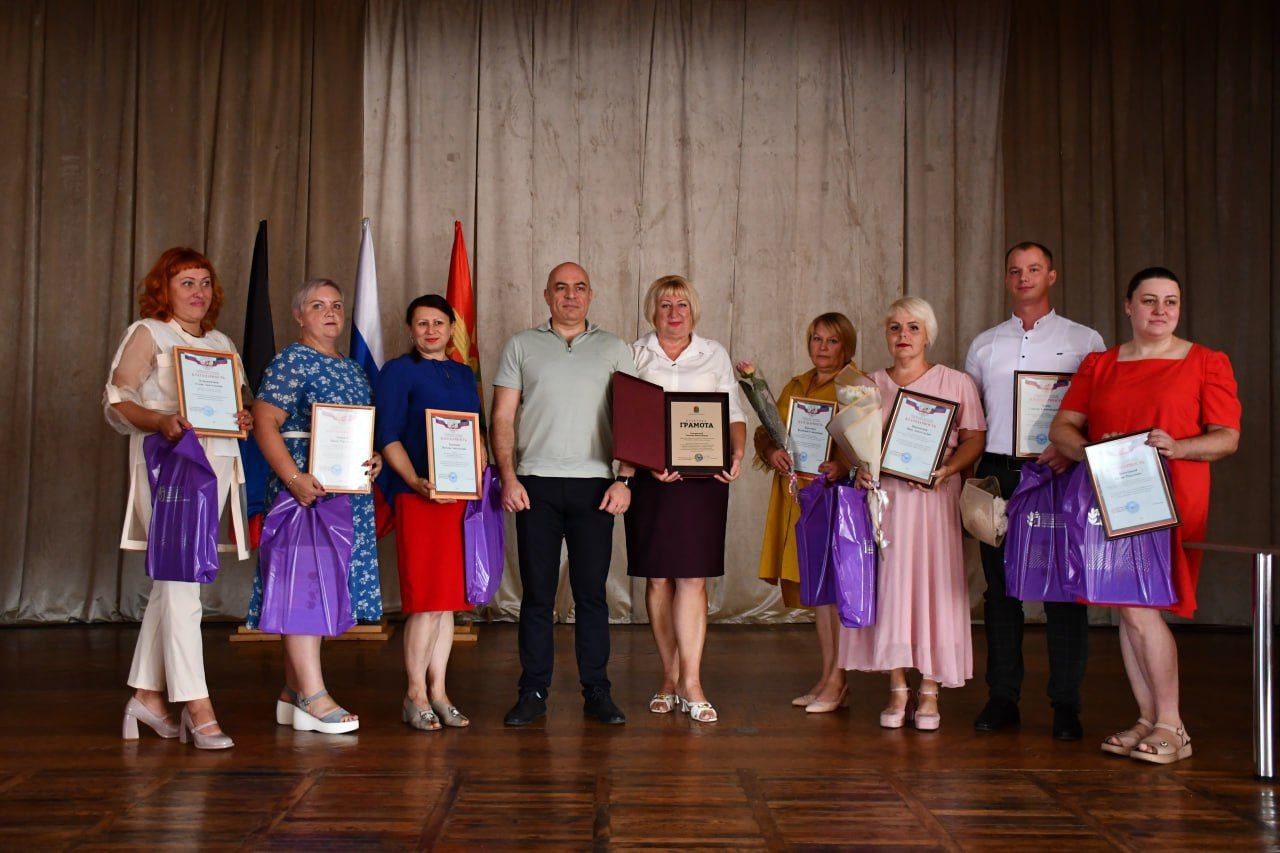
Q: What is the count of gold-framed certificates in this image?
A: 4